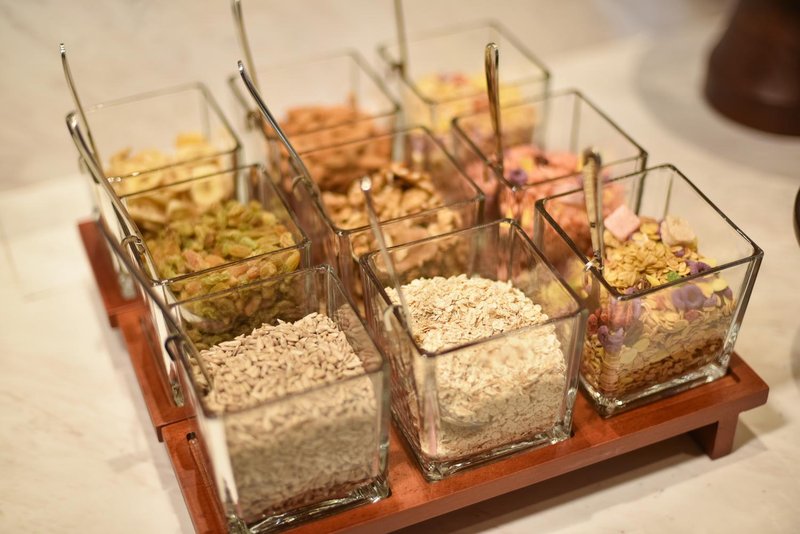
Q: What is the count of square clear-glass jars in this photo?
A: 9